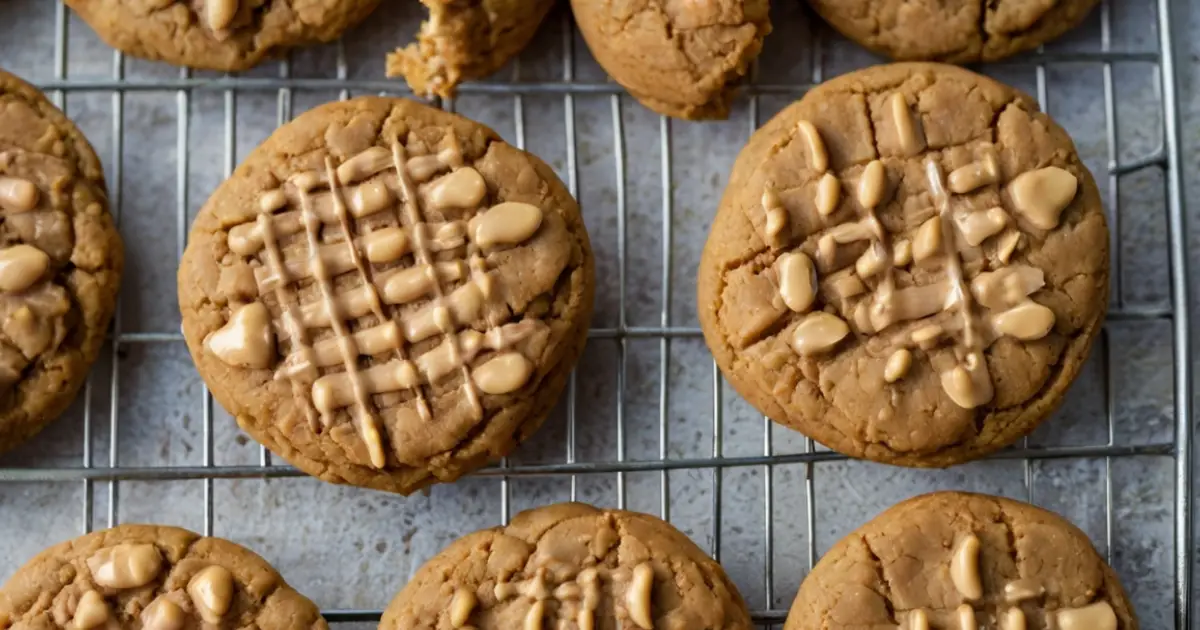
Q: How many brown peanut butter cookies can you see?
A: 10